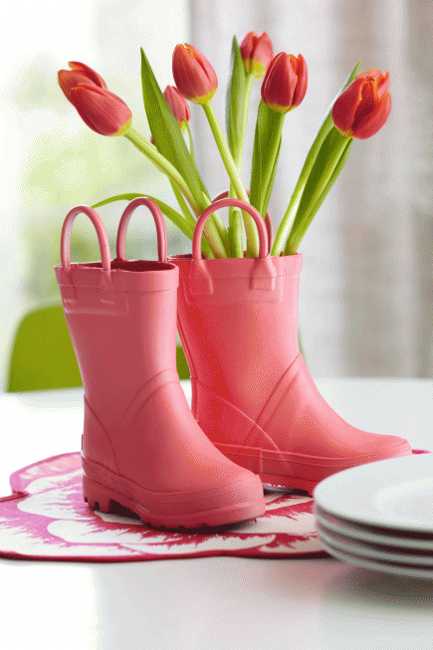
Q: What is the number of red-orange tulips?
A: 6